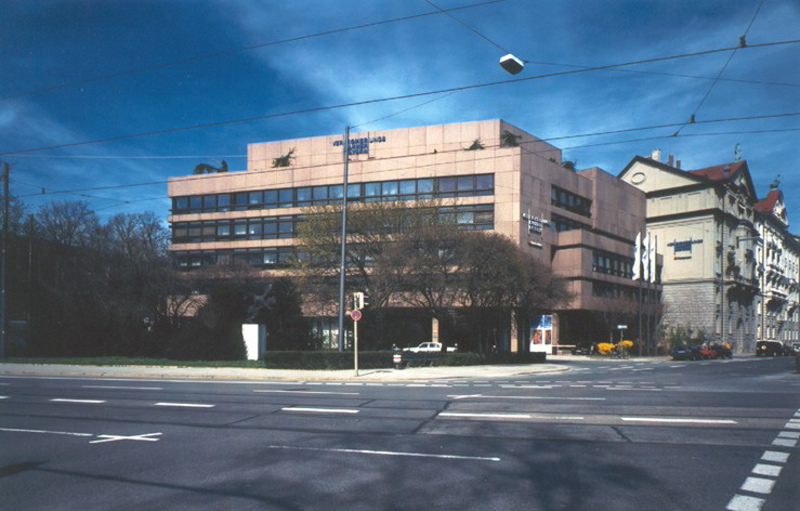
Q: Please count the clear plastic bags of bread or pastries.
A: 0